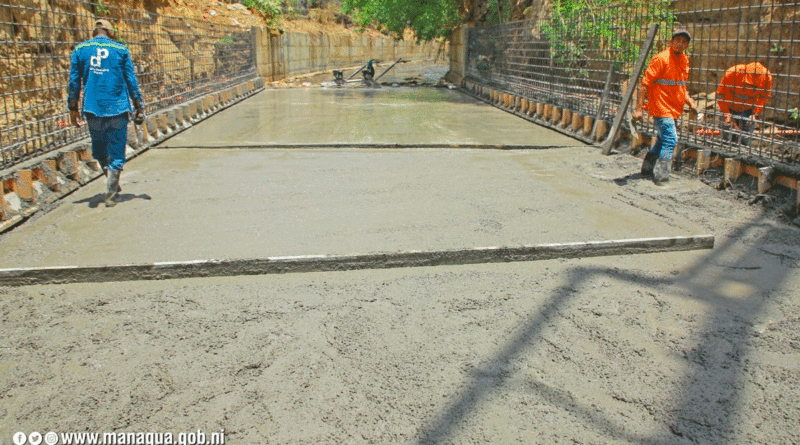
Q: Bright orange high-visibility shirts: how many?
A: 2